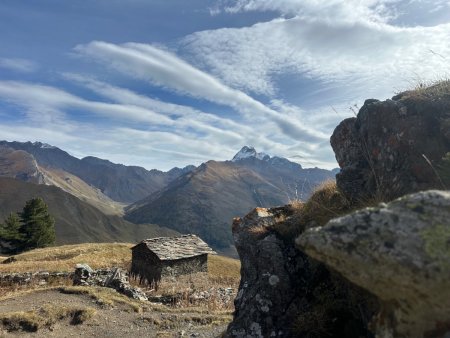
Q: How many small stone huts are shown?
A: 1